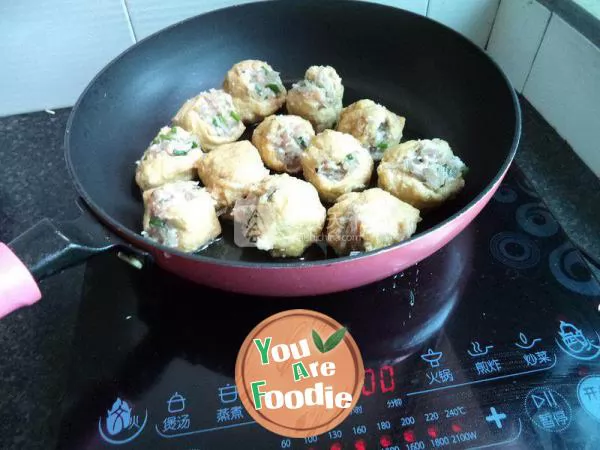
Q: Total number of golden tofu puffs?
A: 12